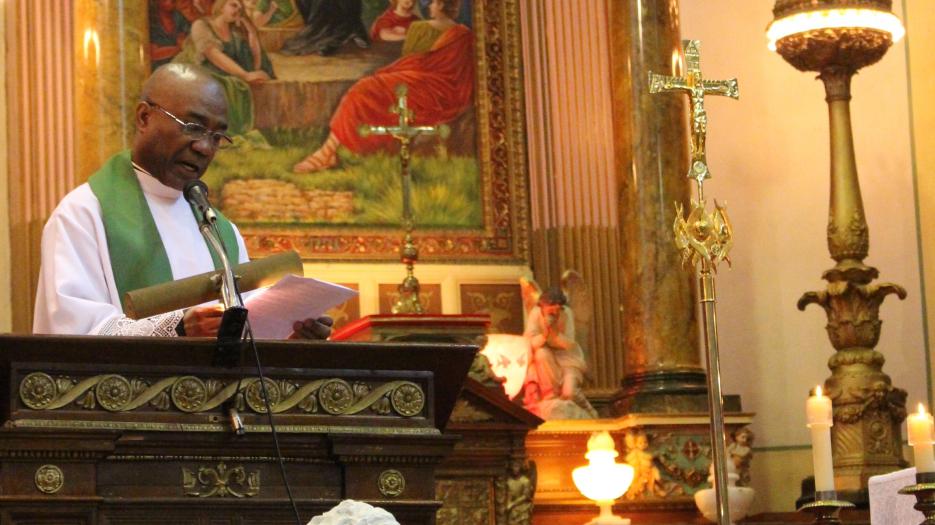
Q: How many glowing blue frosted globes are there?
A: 0